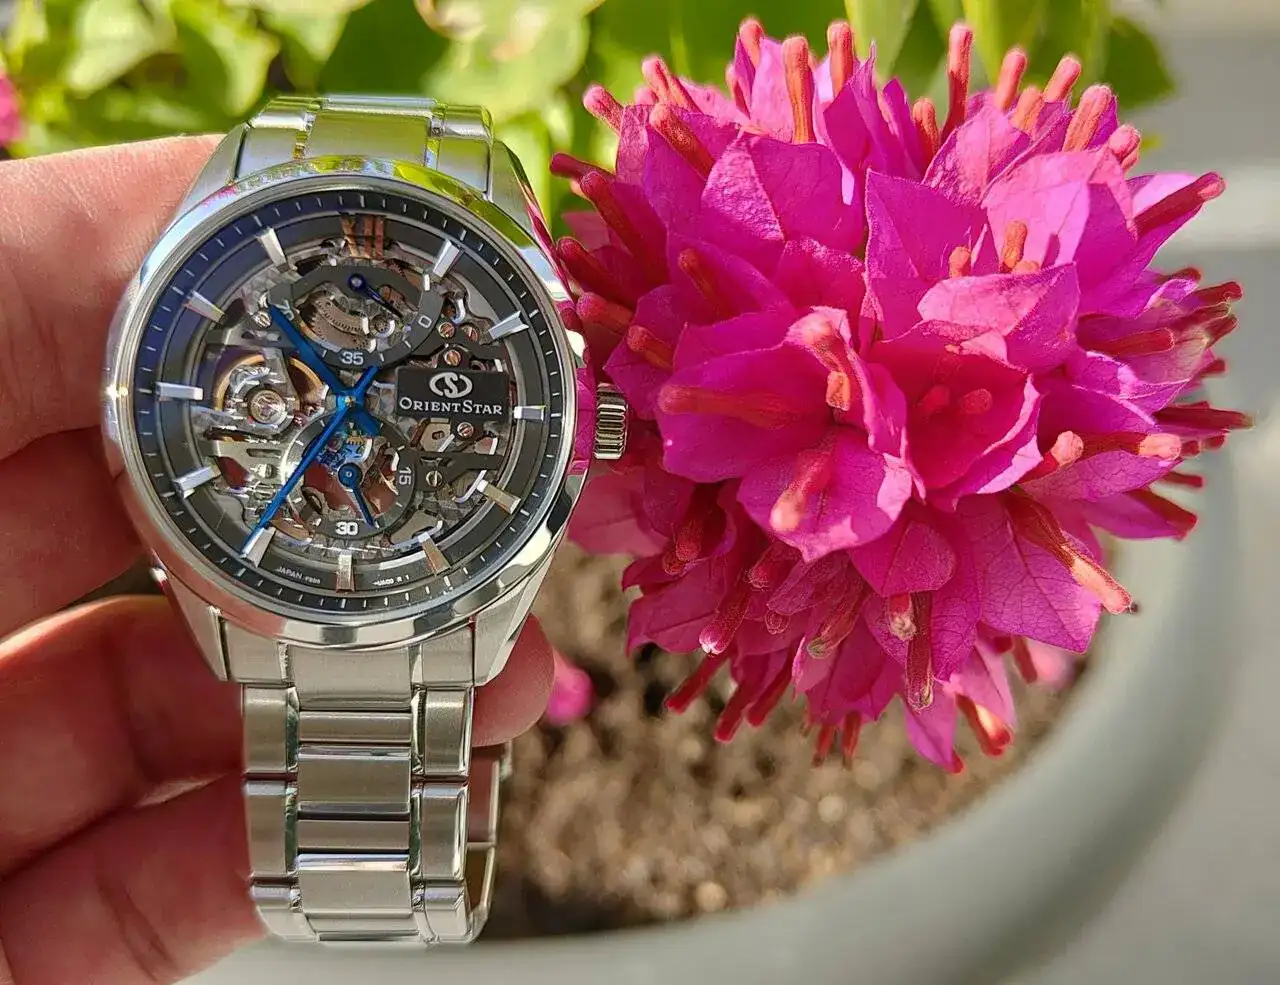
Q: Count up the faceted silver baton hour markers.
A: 11